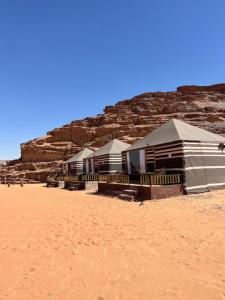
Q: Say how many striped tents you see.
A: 3